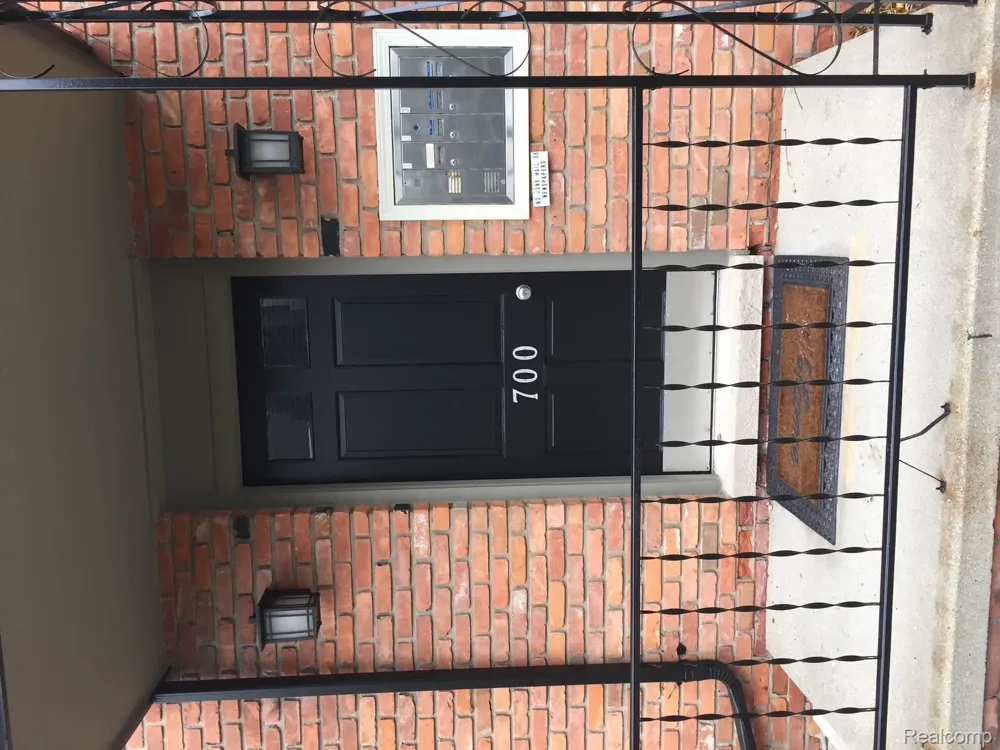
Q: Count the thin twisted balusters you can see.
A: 11